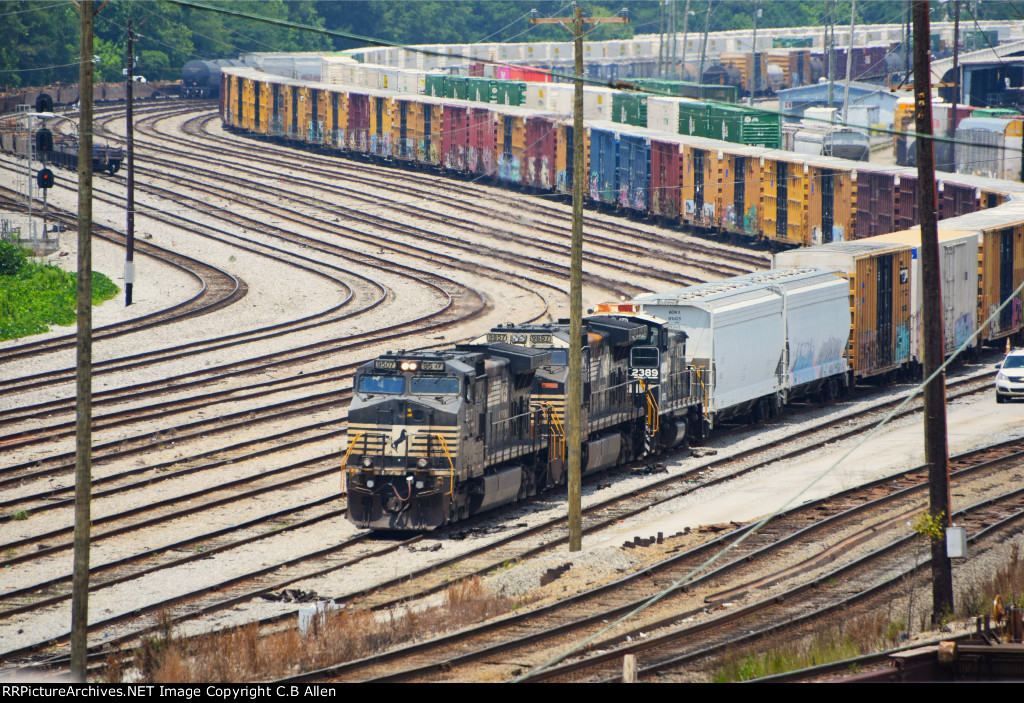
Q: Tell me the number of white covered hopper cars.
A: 2